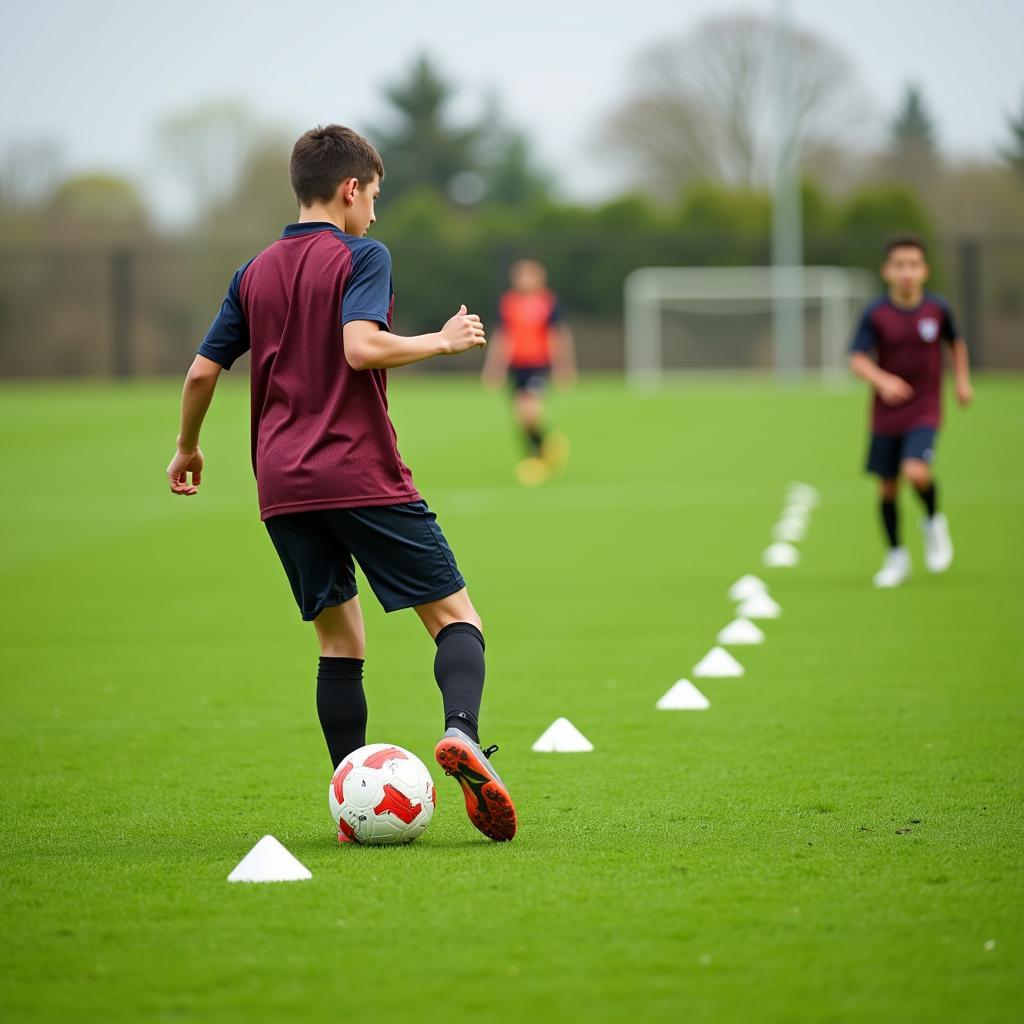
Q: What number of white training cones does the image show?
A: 11